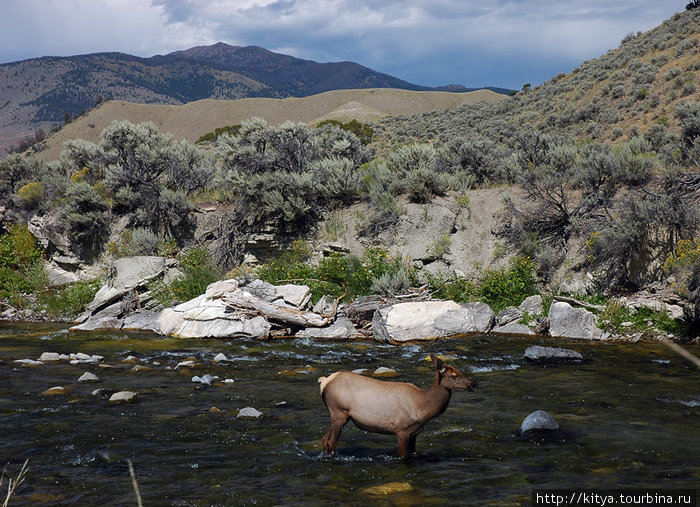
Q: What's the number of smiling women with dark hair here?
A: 0